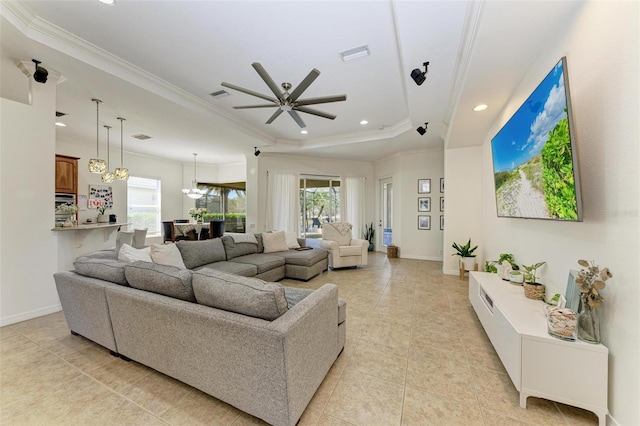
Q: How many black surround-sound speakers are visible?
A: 4